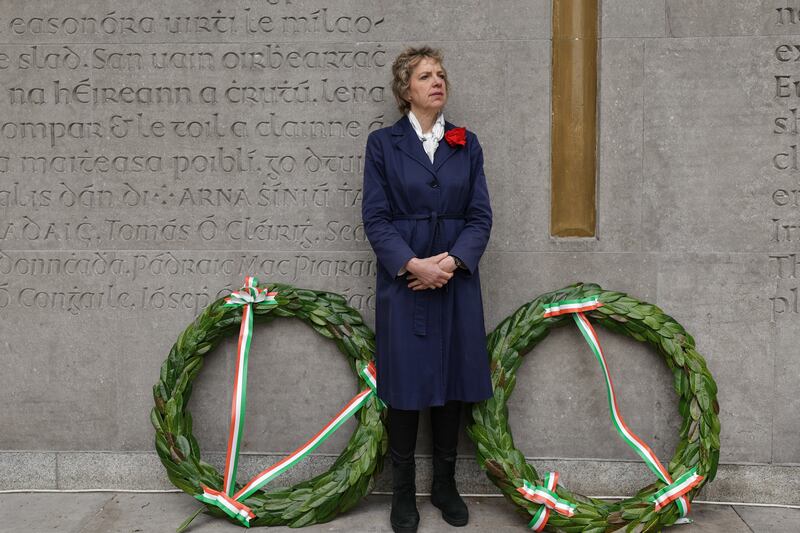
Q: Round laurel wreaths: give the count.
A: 2